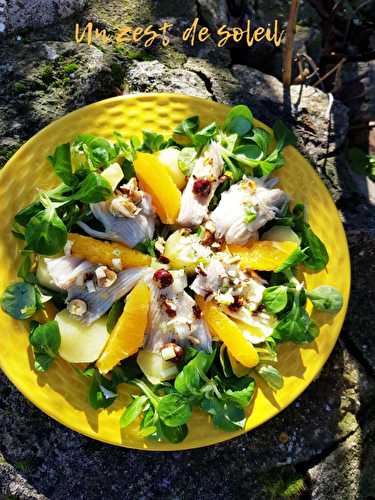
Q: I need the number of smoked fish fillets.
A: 6